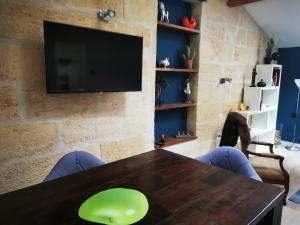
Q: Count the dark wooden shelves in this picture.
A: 4